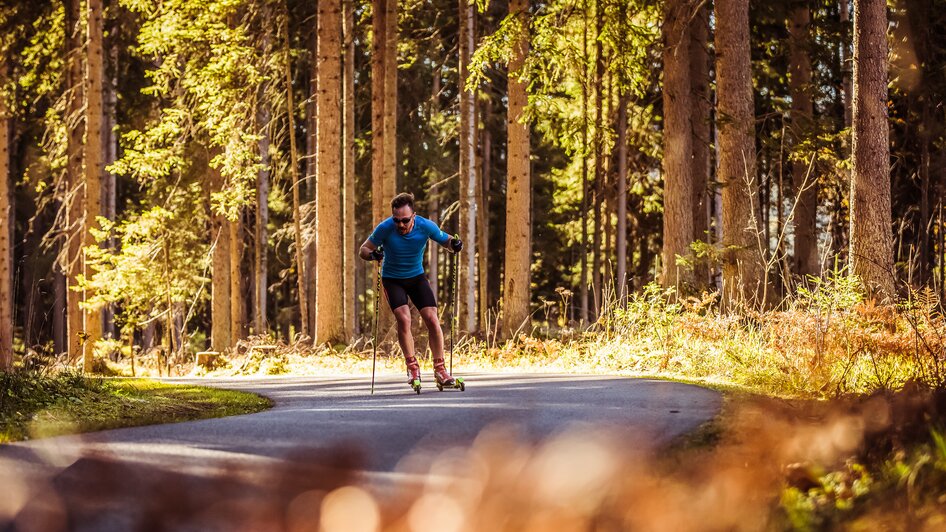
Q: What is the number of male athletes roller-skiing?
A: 1